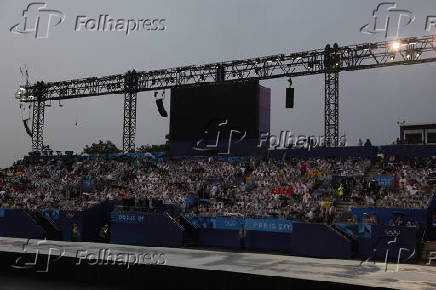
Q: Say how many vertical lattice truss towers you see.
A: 3